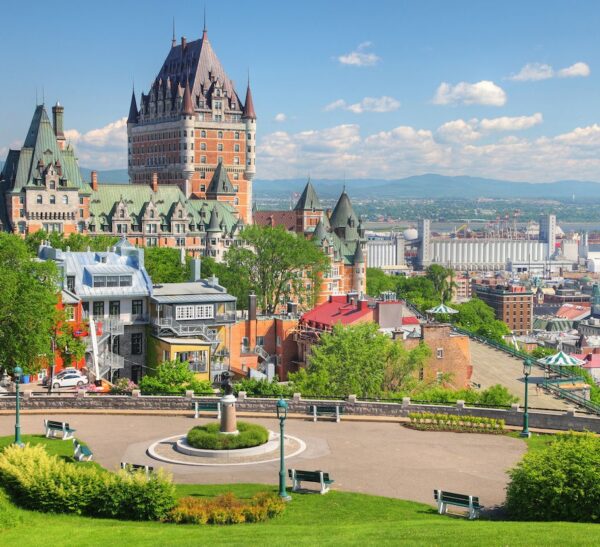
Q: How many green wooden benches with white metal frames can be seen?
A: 7